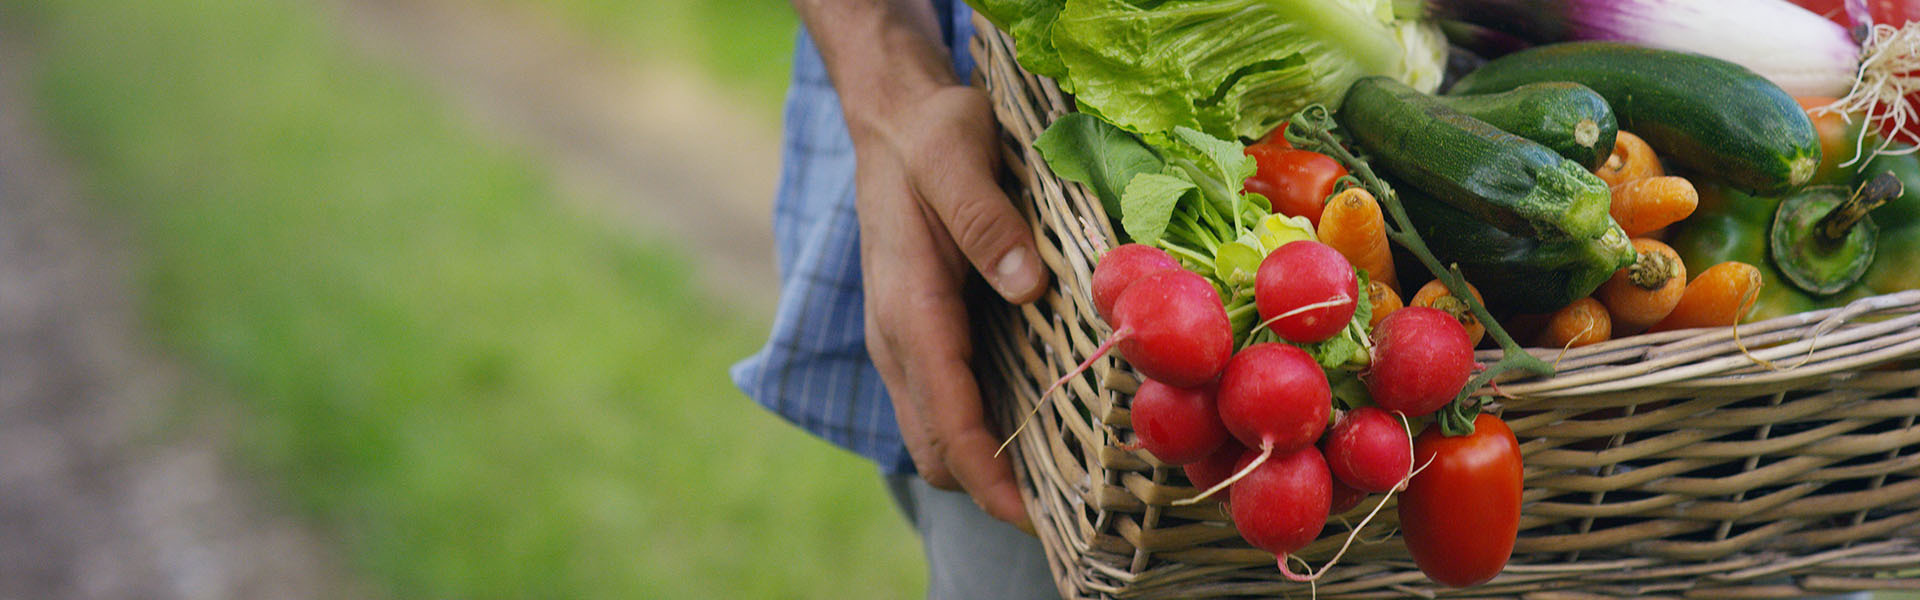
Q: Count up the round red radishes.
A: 10